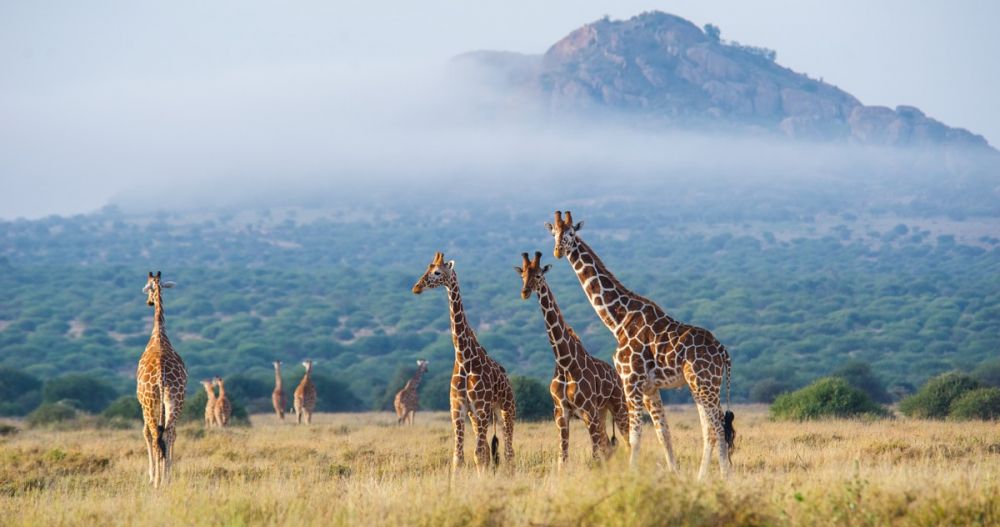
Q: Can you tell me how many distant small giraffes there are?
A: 5